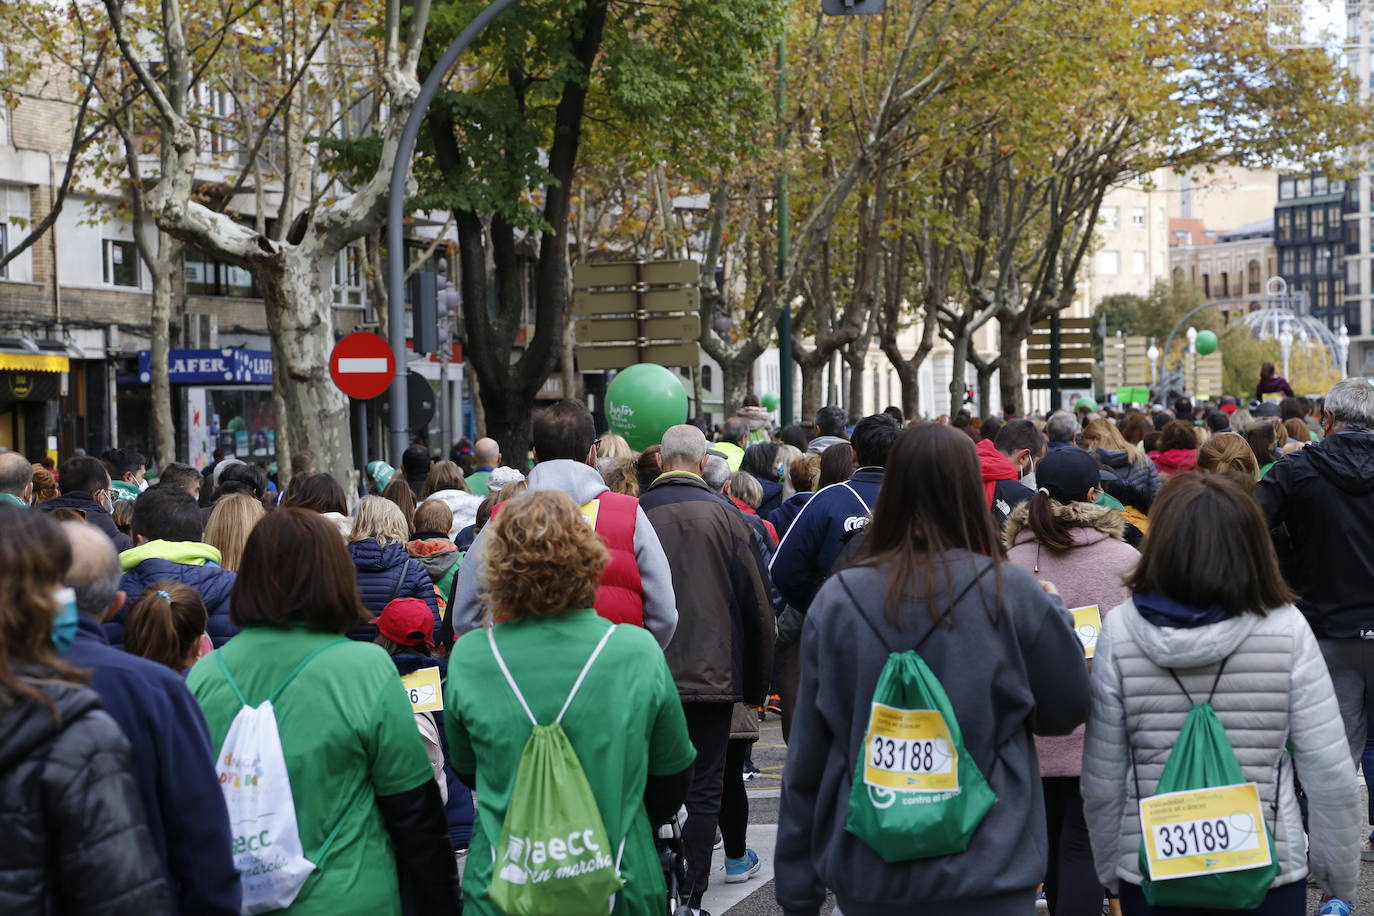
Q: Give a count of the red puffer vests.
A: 1